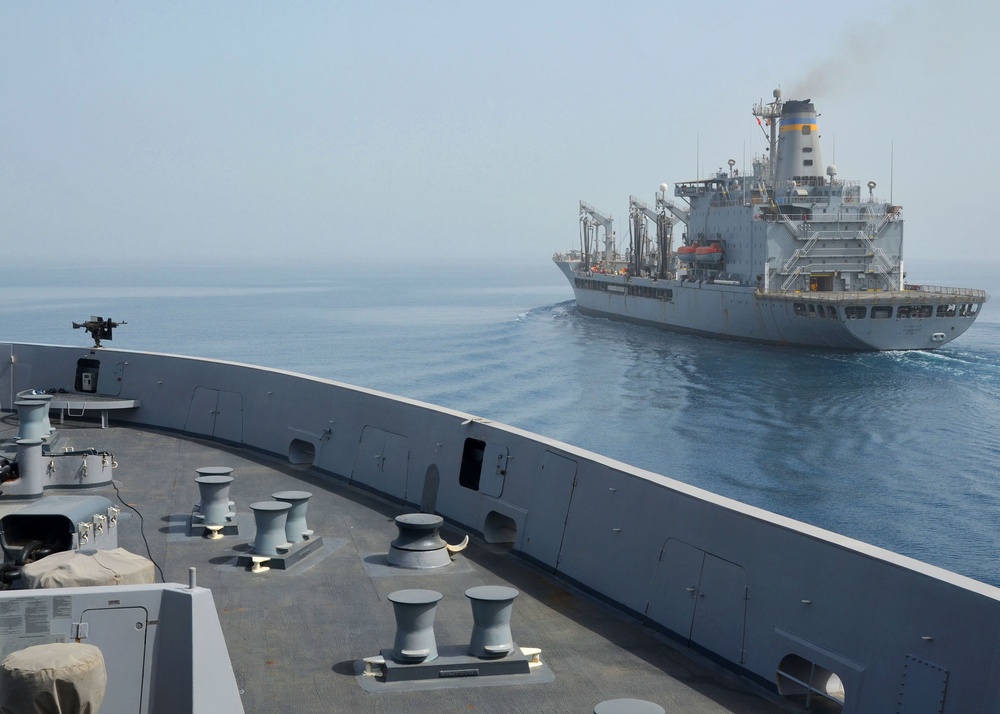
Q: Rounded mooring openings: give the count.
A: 3